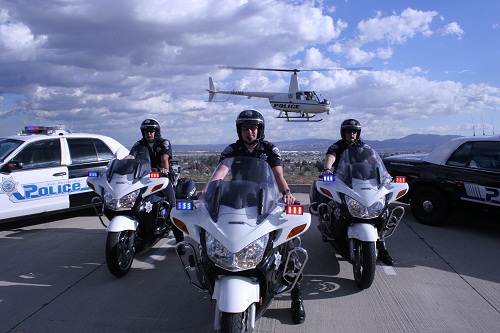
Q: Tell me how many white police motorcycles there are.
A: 3